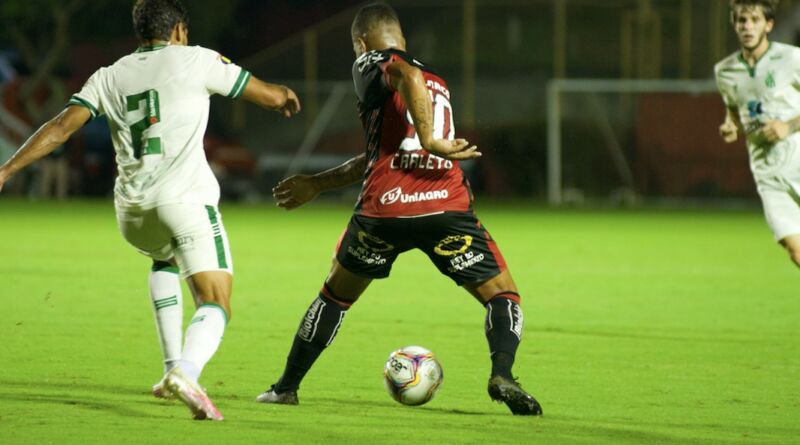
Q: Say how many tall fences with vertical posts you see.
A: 1